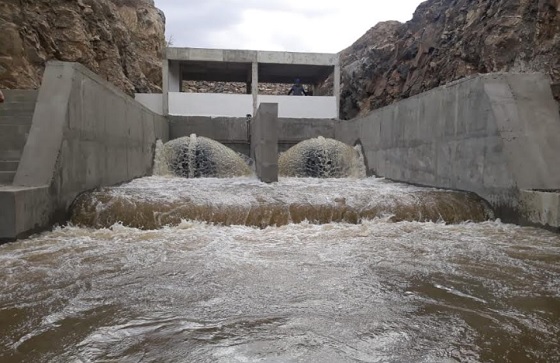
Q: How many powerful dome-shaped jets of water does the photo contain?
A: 2